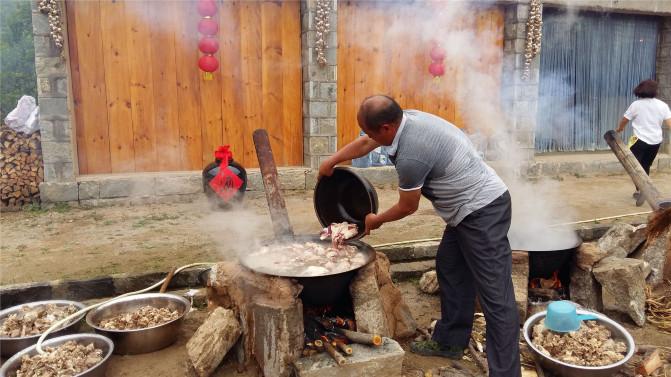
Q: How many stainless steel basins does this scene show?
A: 4